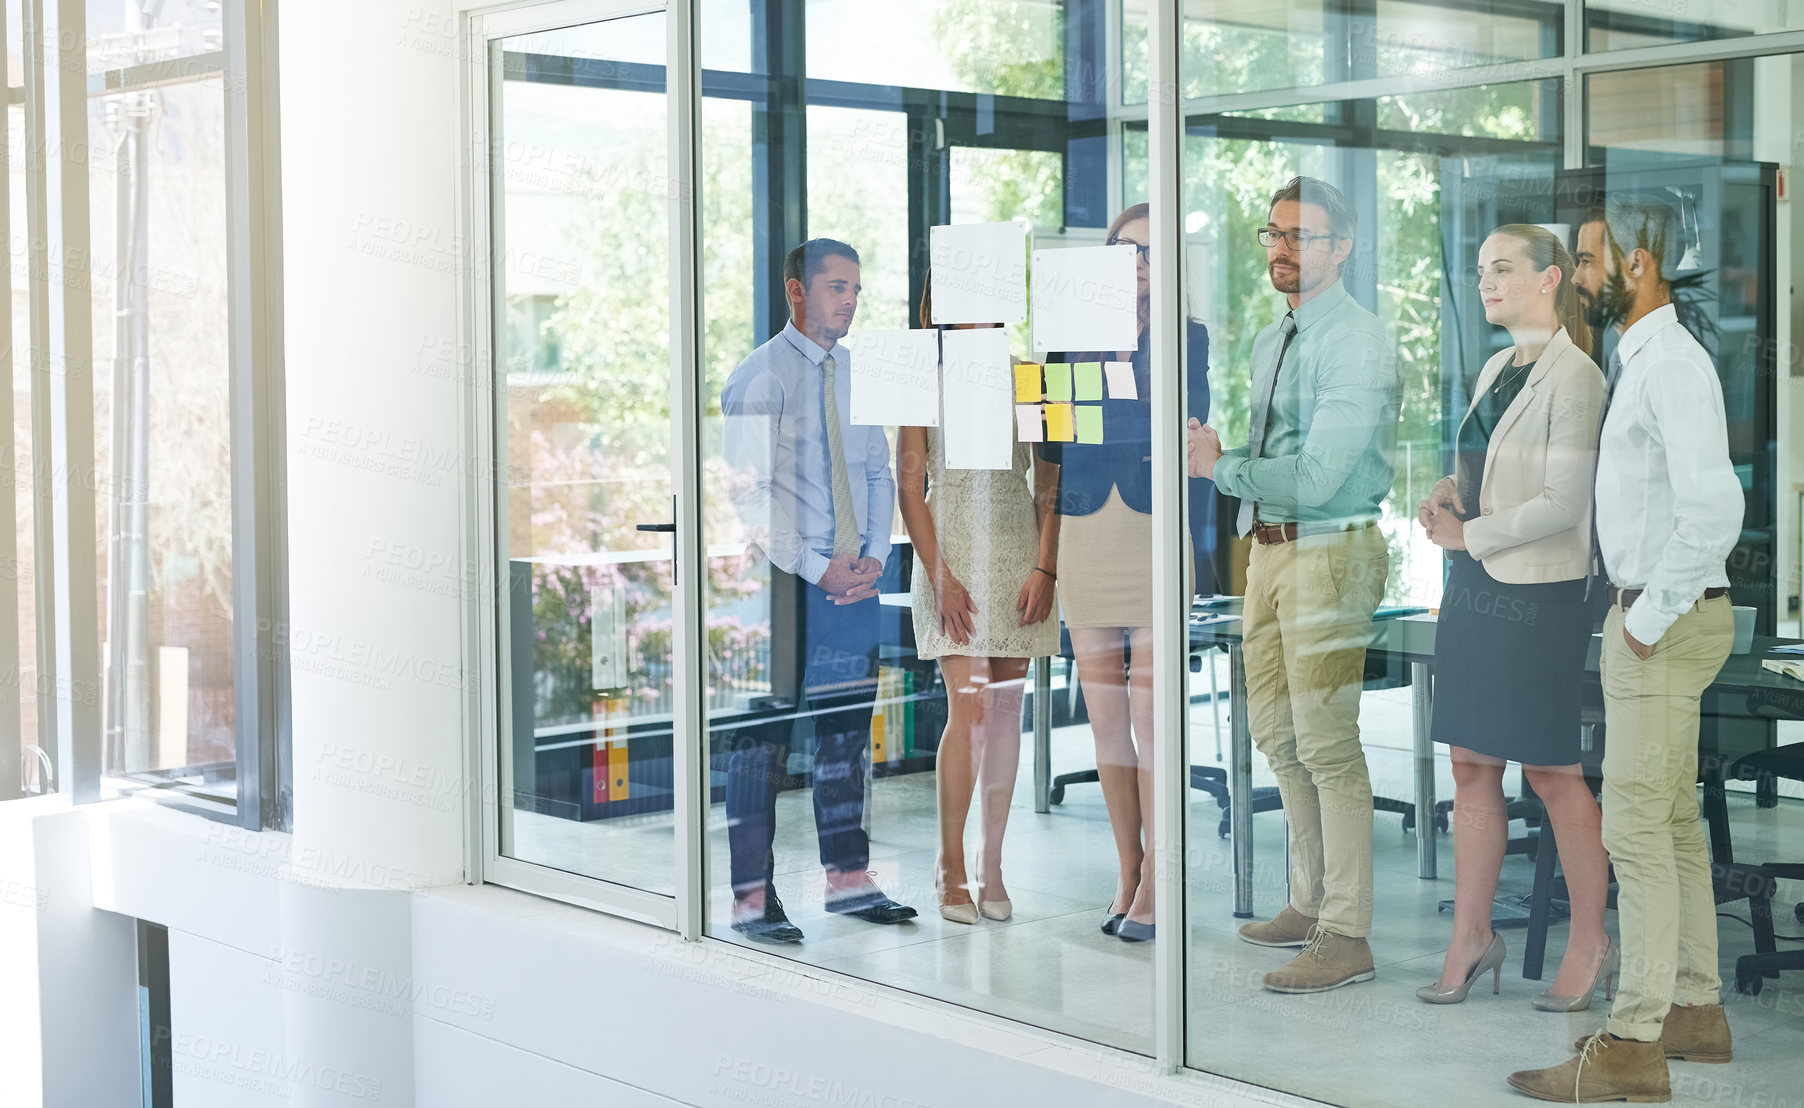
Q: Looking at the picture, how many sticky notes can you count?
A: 7